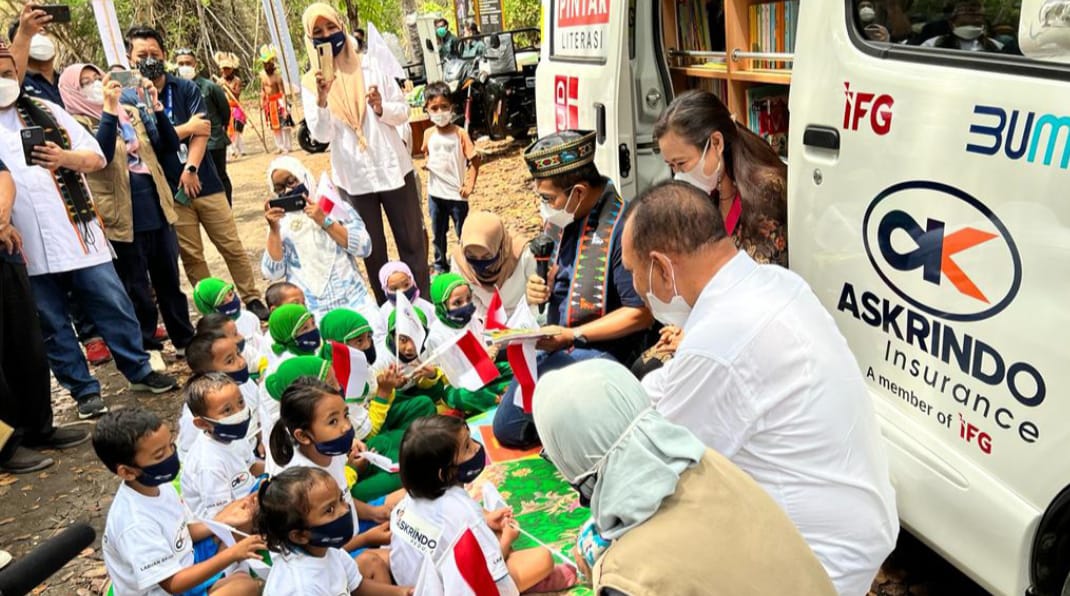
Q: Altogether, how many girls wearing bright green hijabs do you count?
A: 6